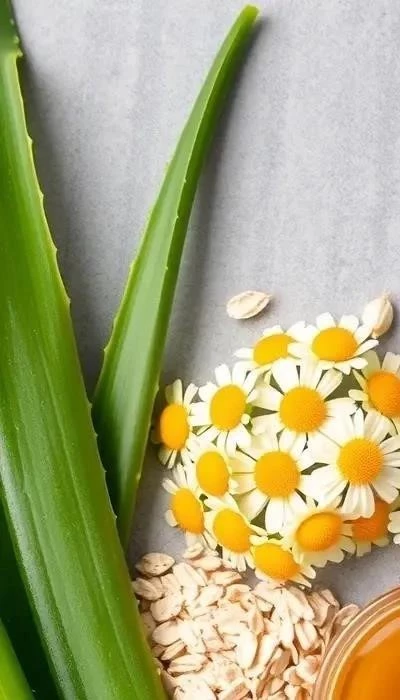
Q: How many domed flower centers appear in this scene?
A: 14